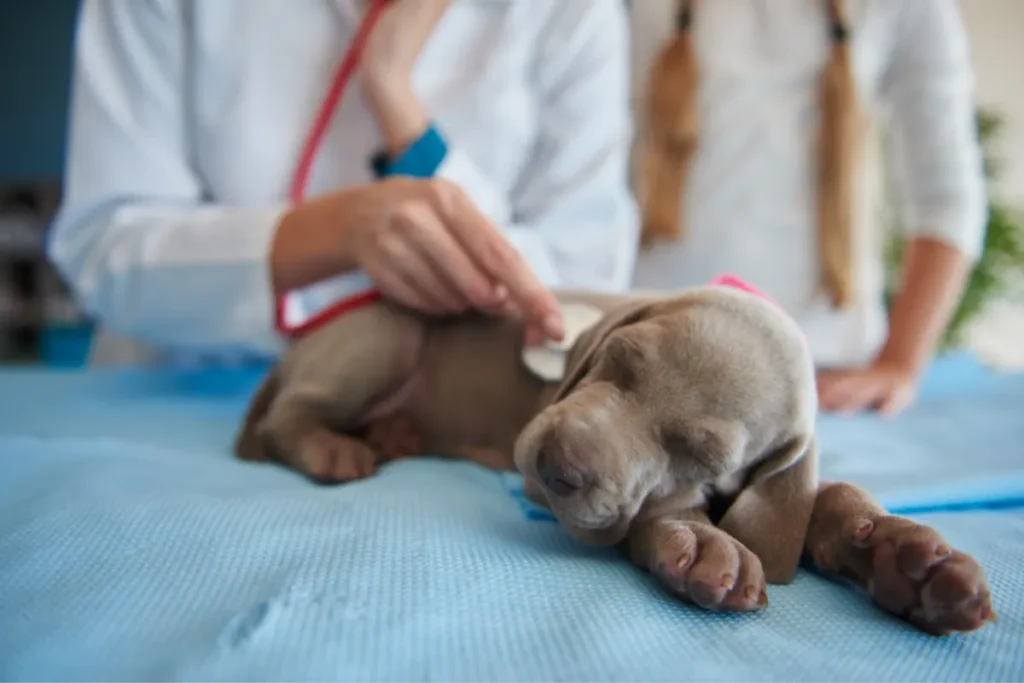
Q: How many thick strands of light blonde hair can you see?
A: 2